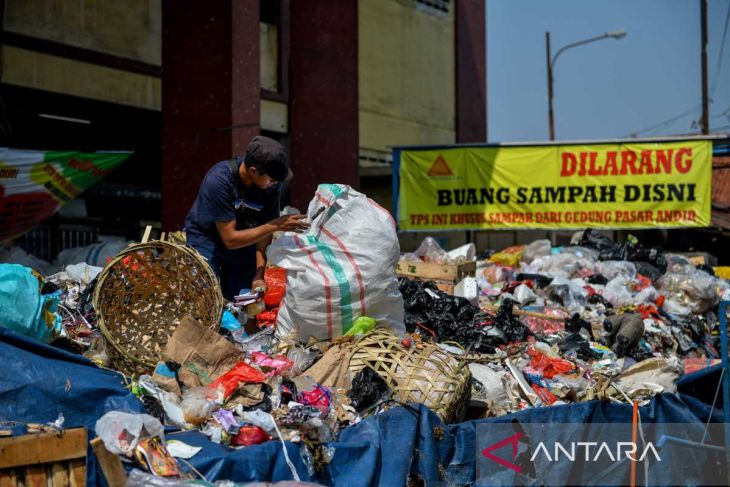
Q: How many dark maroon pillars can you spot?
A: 3